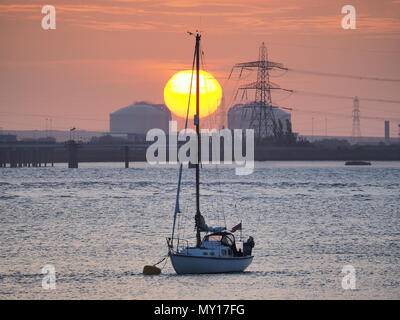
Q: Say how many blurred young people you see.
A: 0